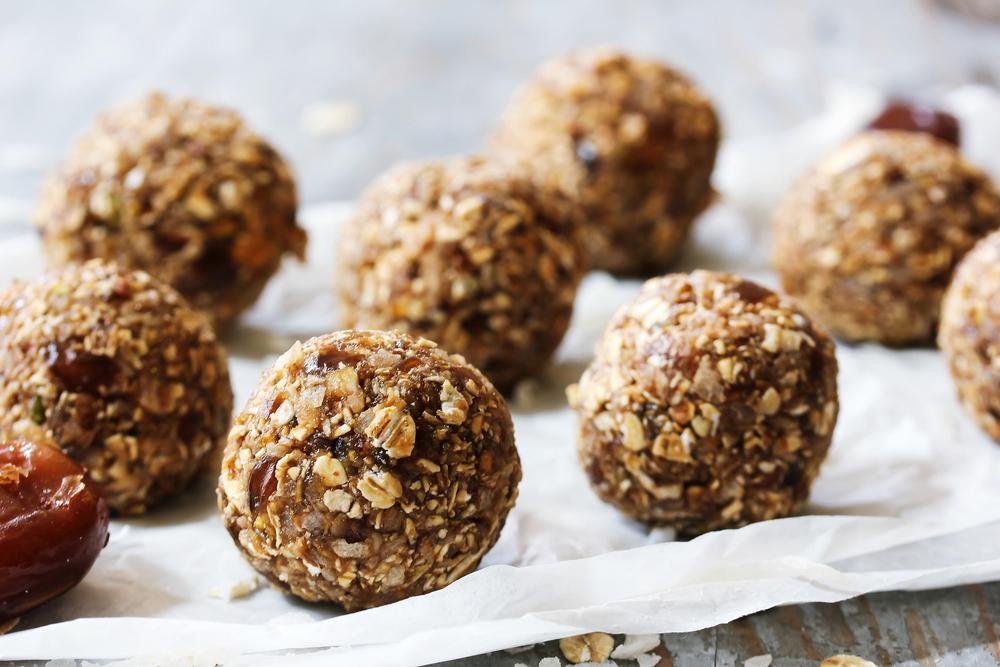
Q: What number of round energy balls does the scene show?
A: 8